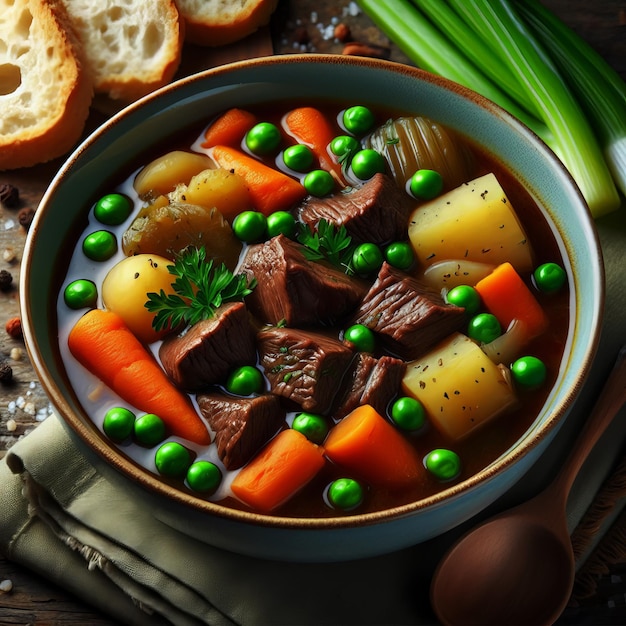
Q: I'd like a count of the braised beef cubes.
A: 7